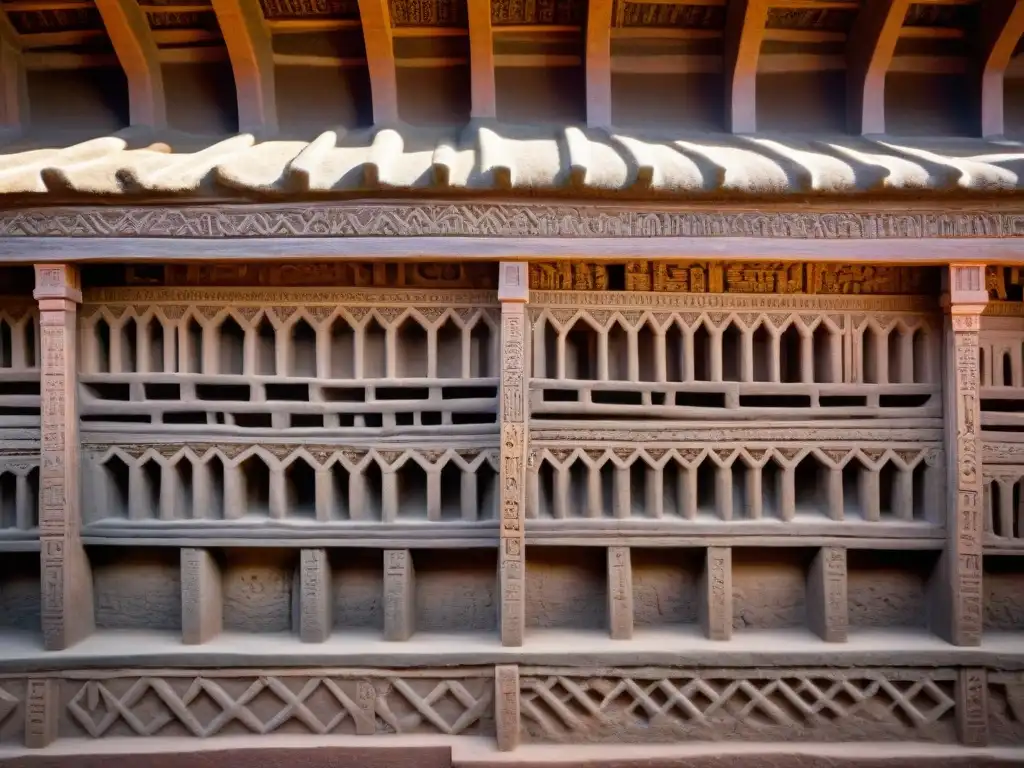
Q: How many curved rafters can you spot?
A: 9